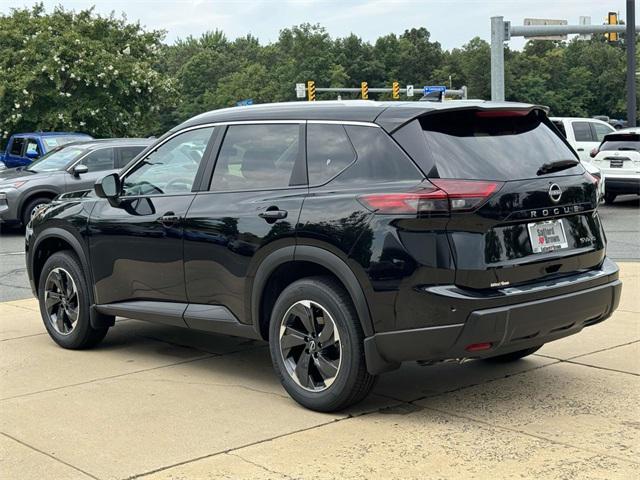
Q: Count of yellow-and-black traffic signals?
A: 4